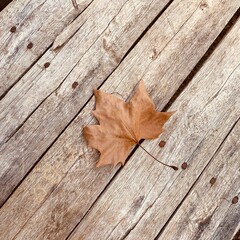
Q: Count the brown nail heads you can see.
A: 8